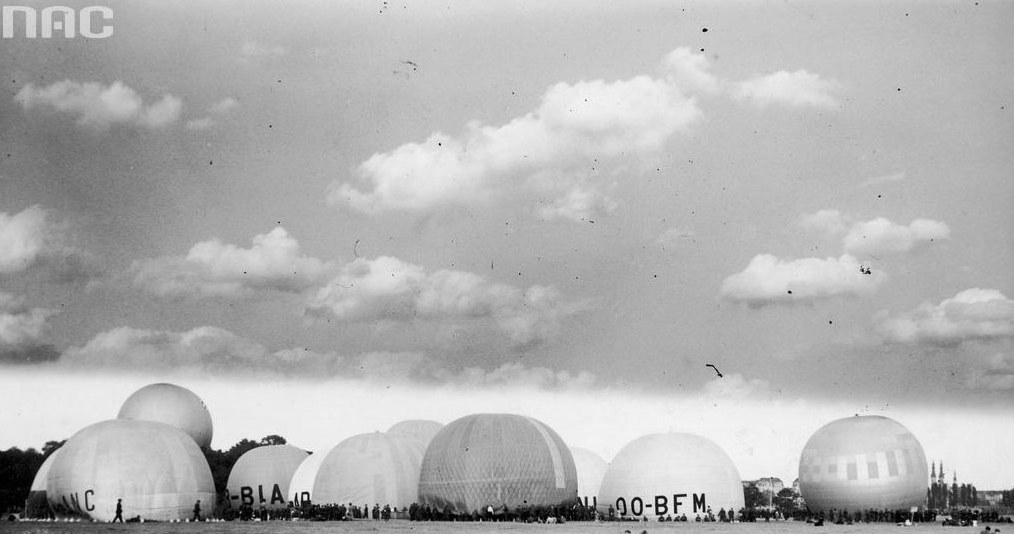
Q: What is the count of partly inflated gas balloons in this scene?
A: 11